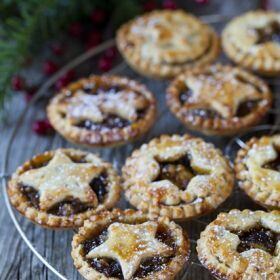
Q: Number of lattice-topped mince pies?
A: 0